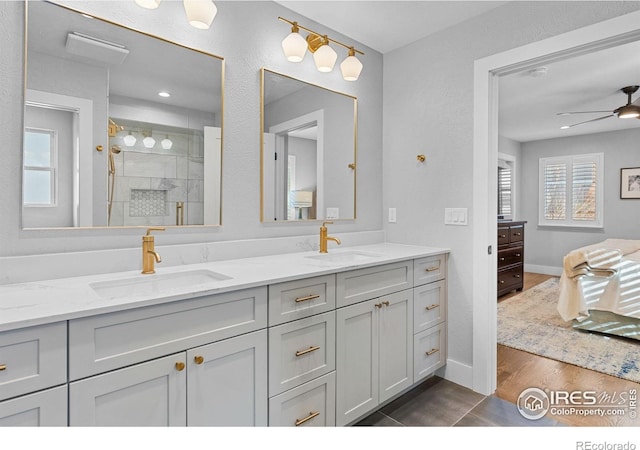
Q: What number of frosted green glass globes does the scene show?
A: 0